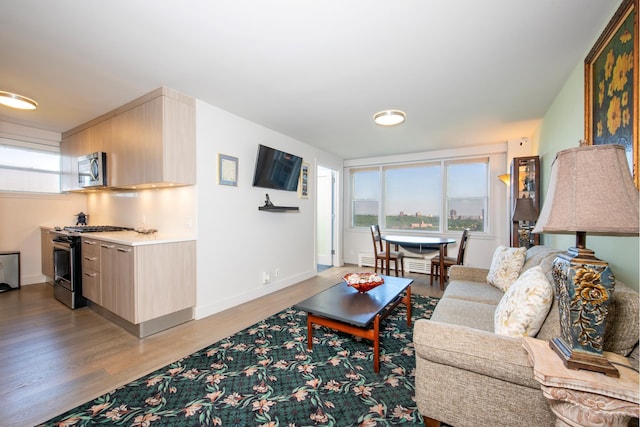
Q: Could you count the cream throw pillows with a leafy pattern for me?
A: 2